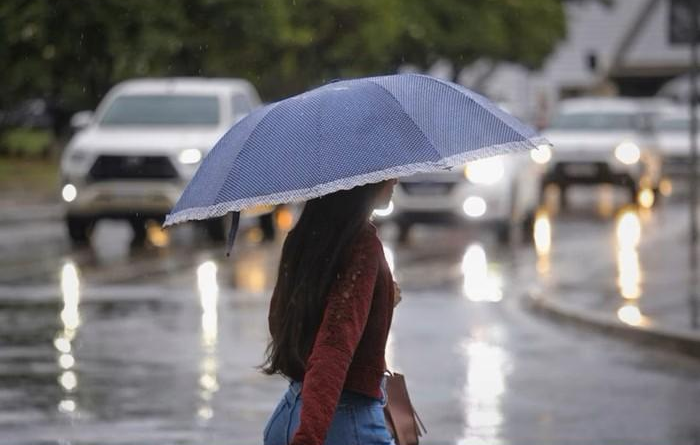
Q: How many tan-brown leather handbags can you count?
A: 1